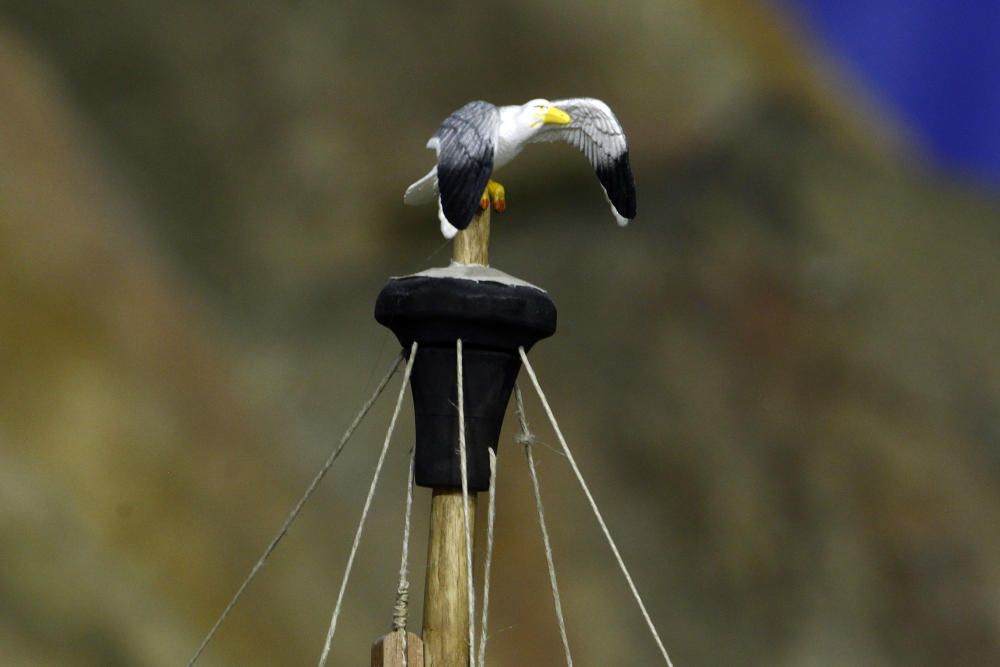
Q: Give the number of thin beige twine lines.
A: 7